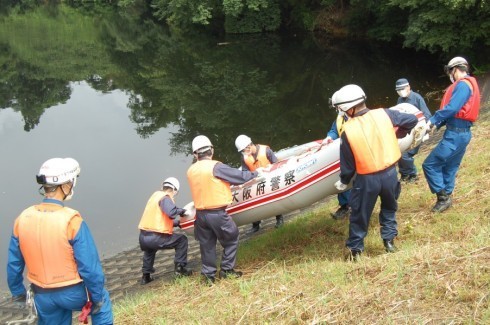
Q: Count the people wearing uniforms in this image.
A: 8